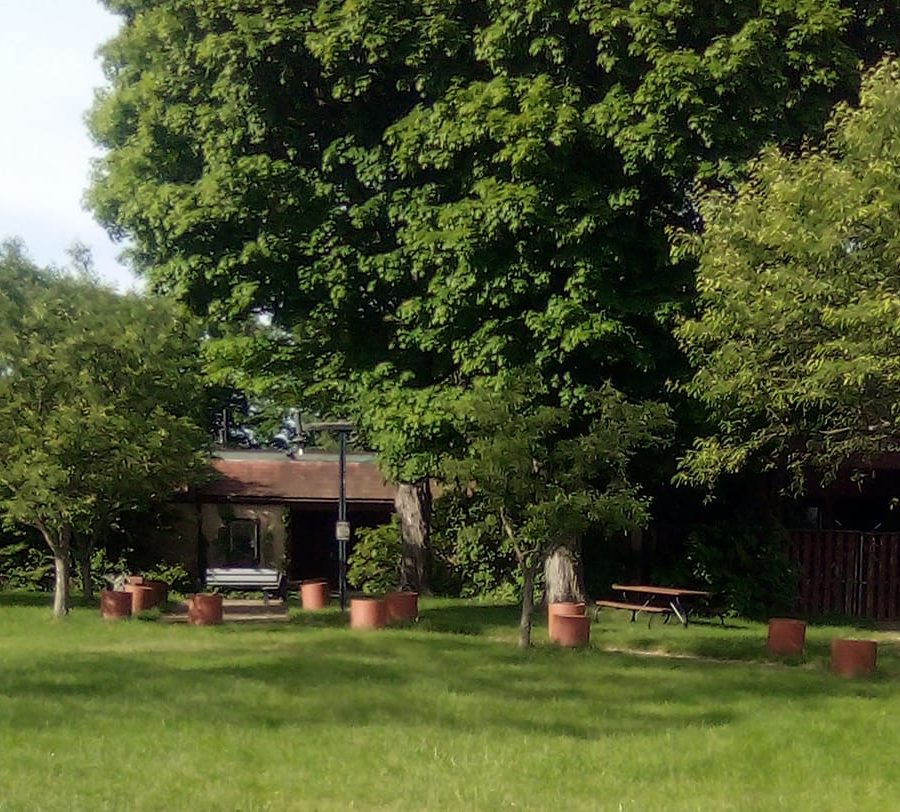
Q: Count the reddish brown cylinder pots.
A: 11